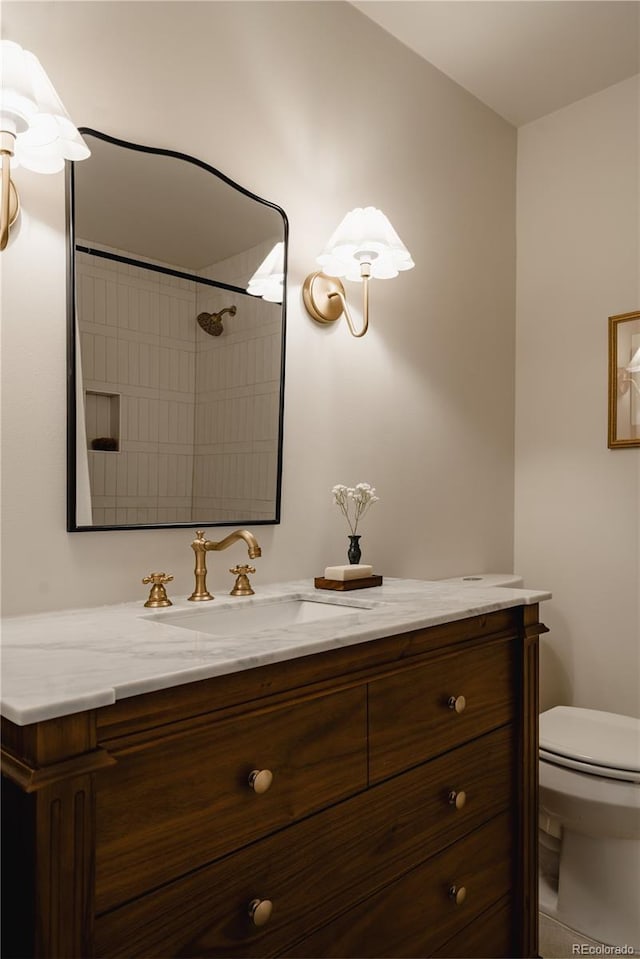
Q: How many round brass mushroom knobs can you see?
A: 5